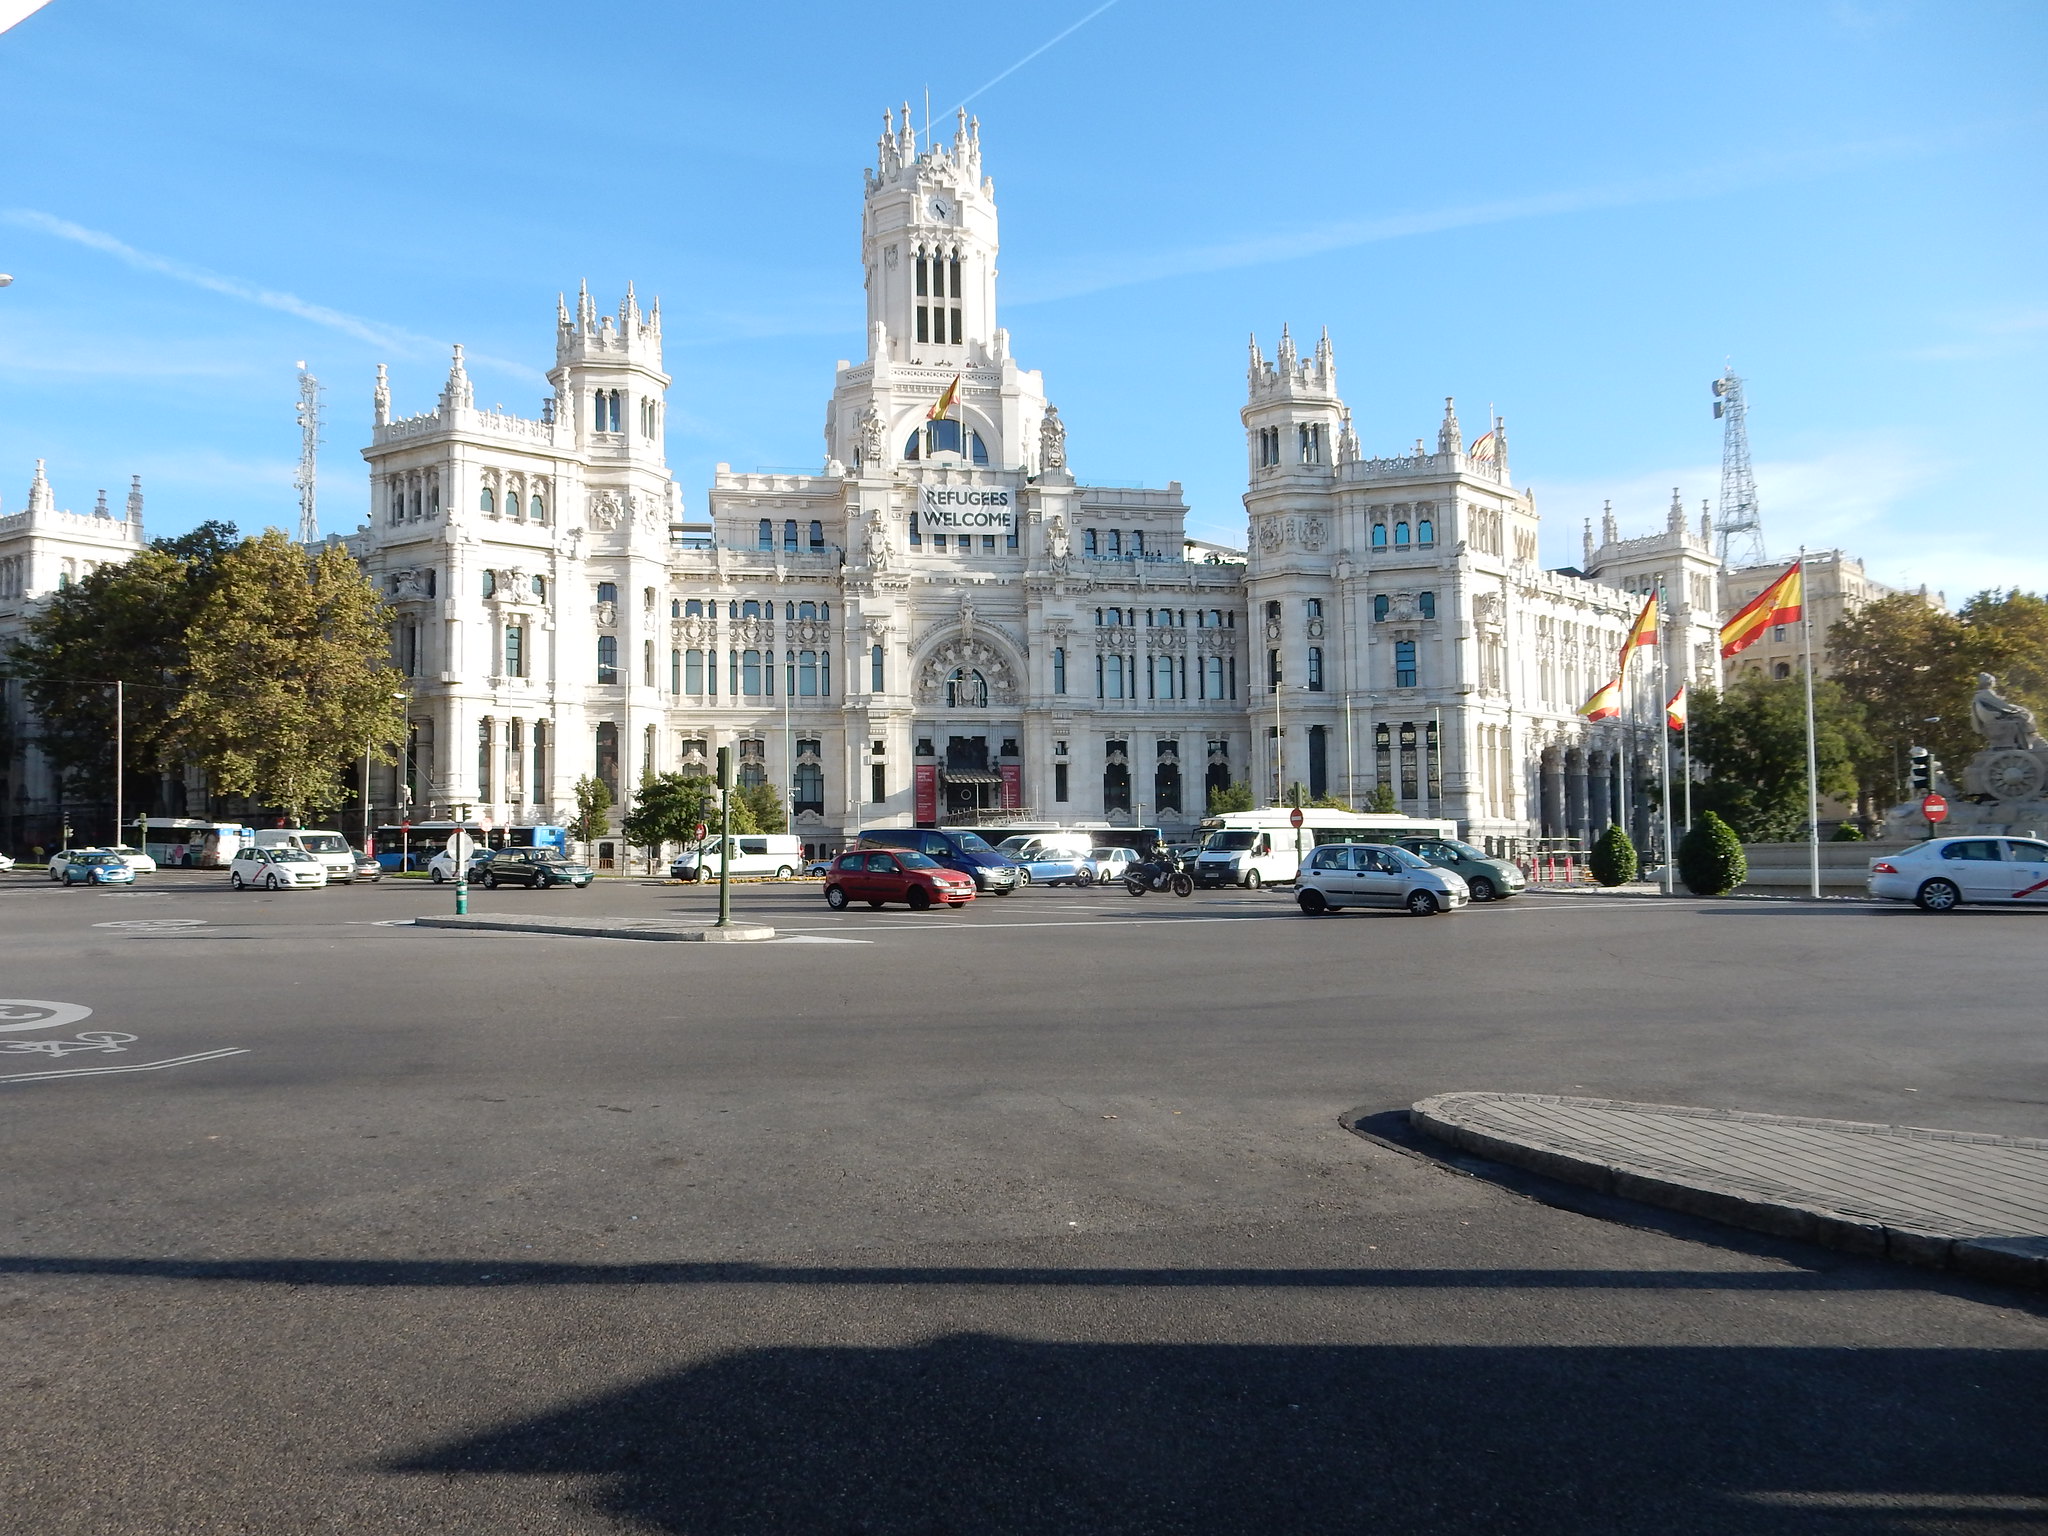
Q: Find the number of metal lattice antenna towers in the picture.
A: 2